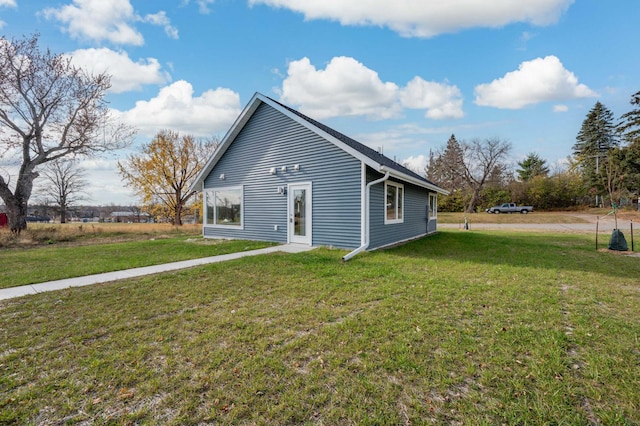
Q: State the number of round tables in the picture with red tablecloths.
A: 0